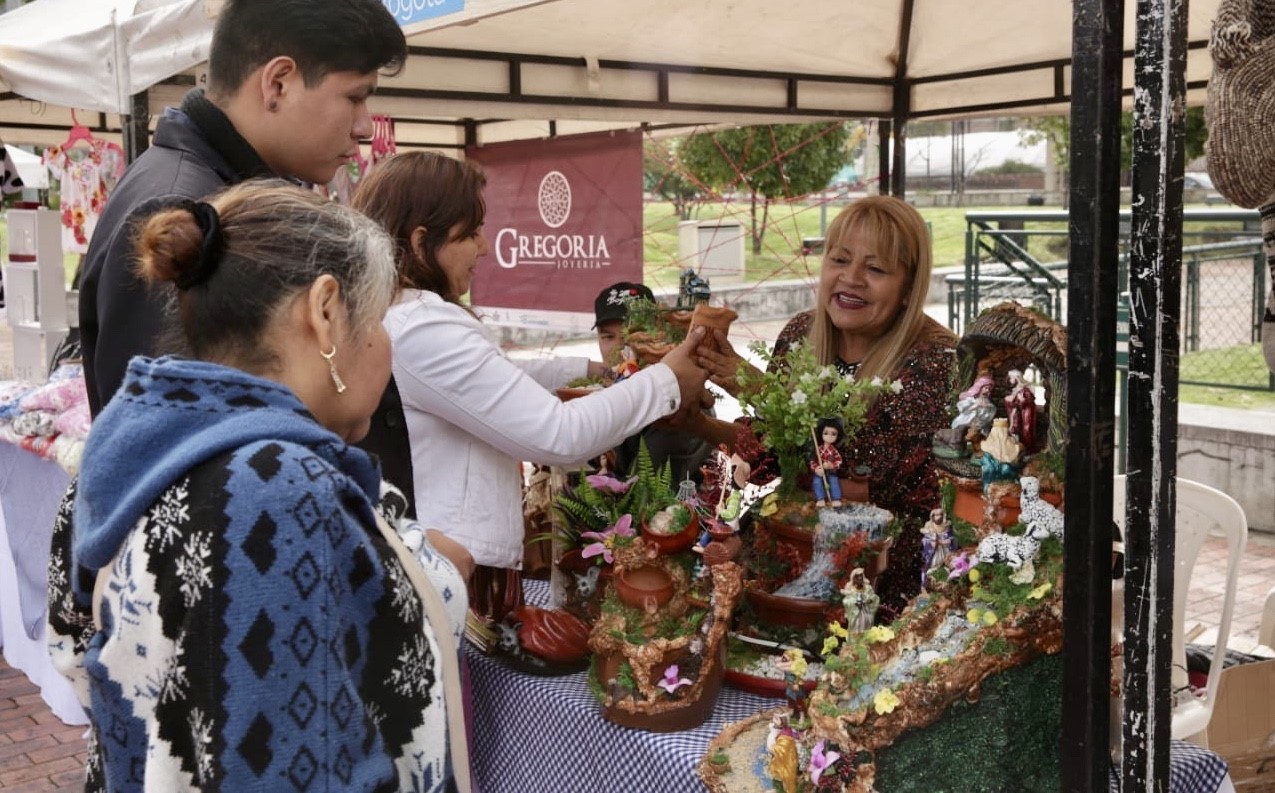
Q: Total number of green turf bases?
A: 1